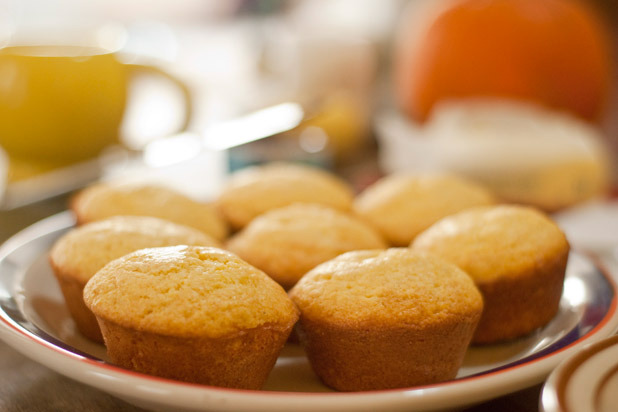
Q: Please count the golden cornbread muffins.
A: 8